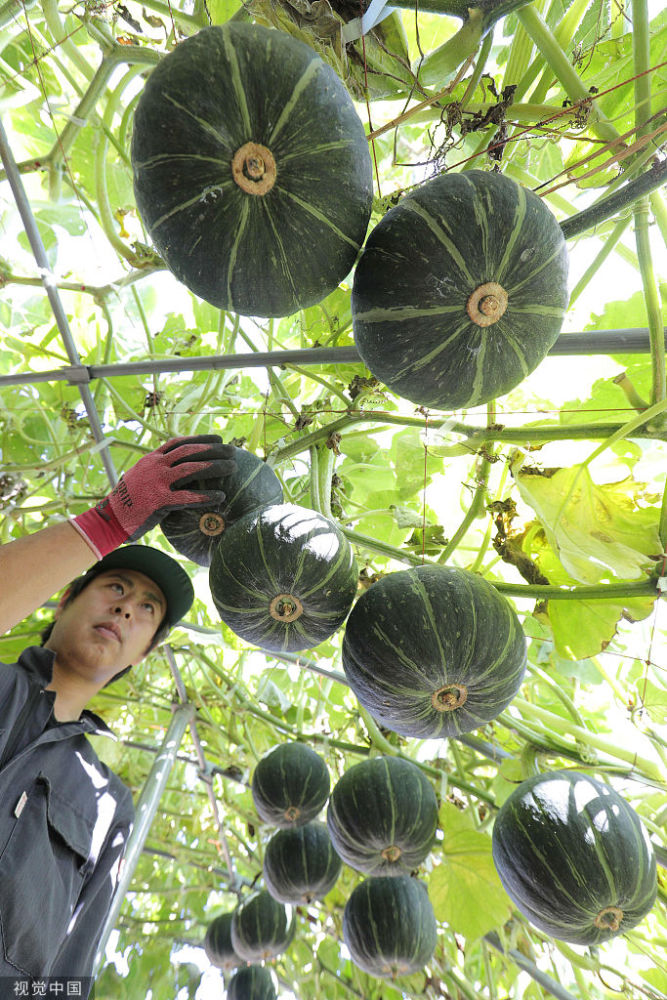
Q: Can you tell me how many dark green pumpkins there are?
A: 13